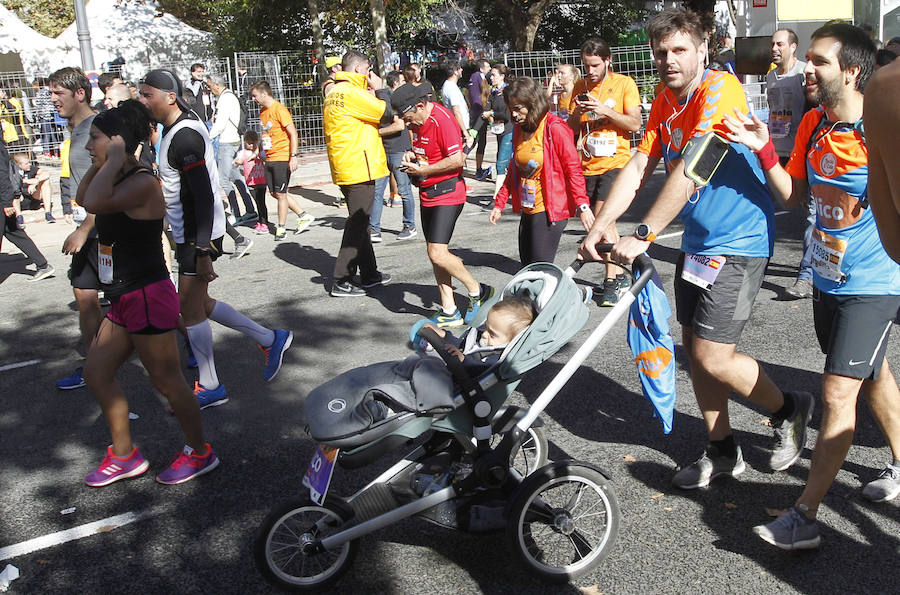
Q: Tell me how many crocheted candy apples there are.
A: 0